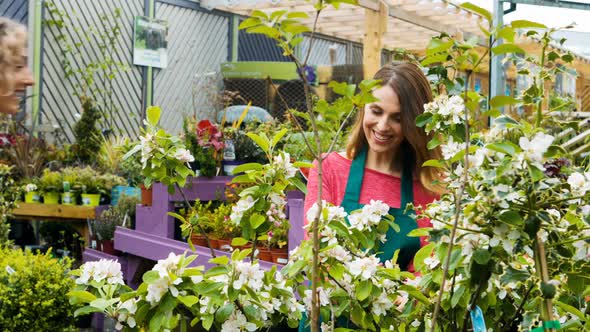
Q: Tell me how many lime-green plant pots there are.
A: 4